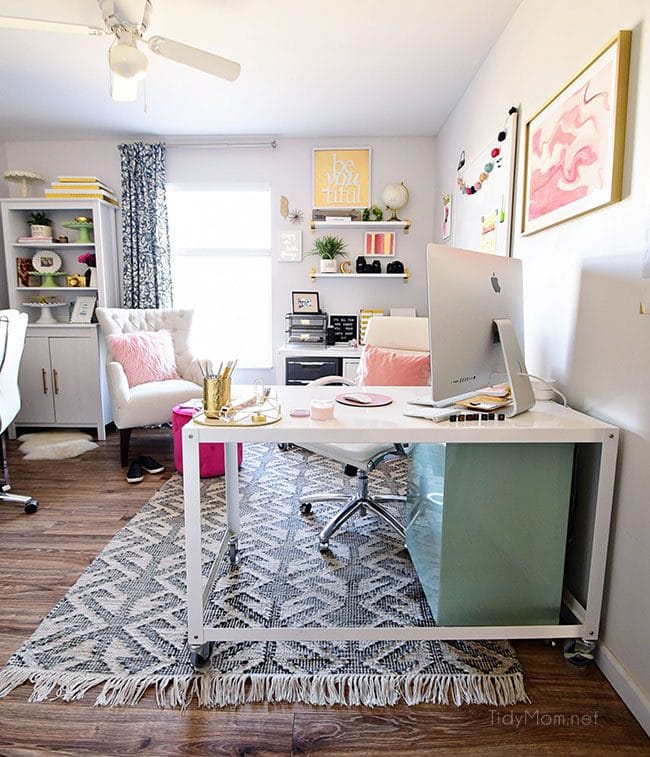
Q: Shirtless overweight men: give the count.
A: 0